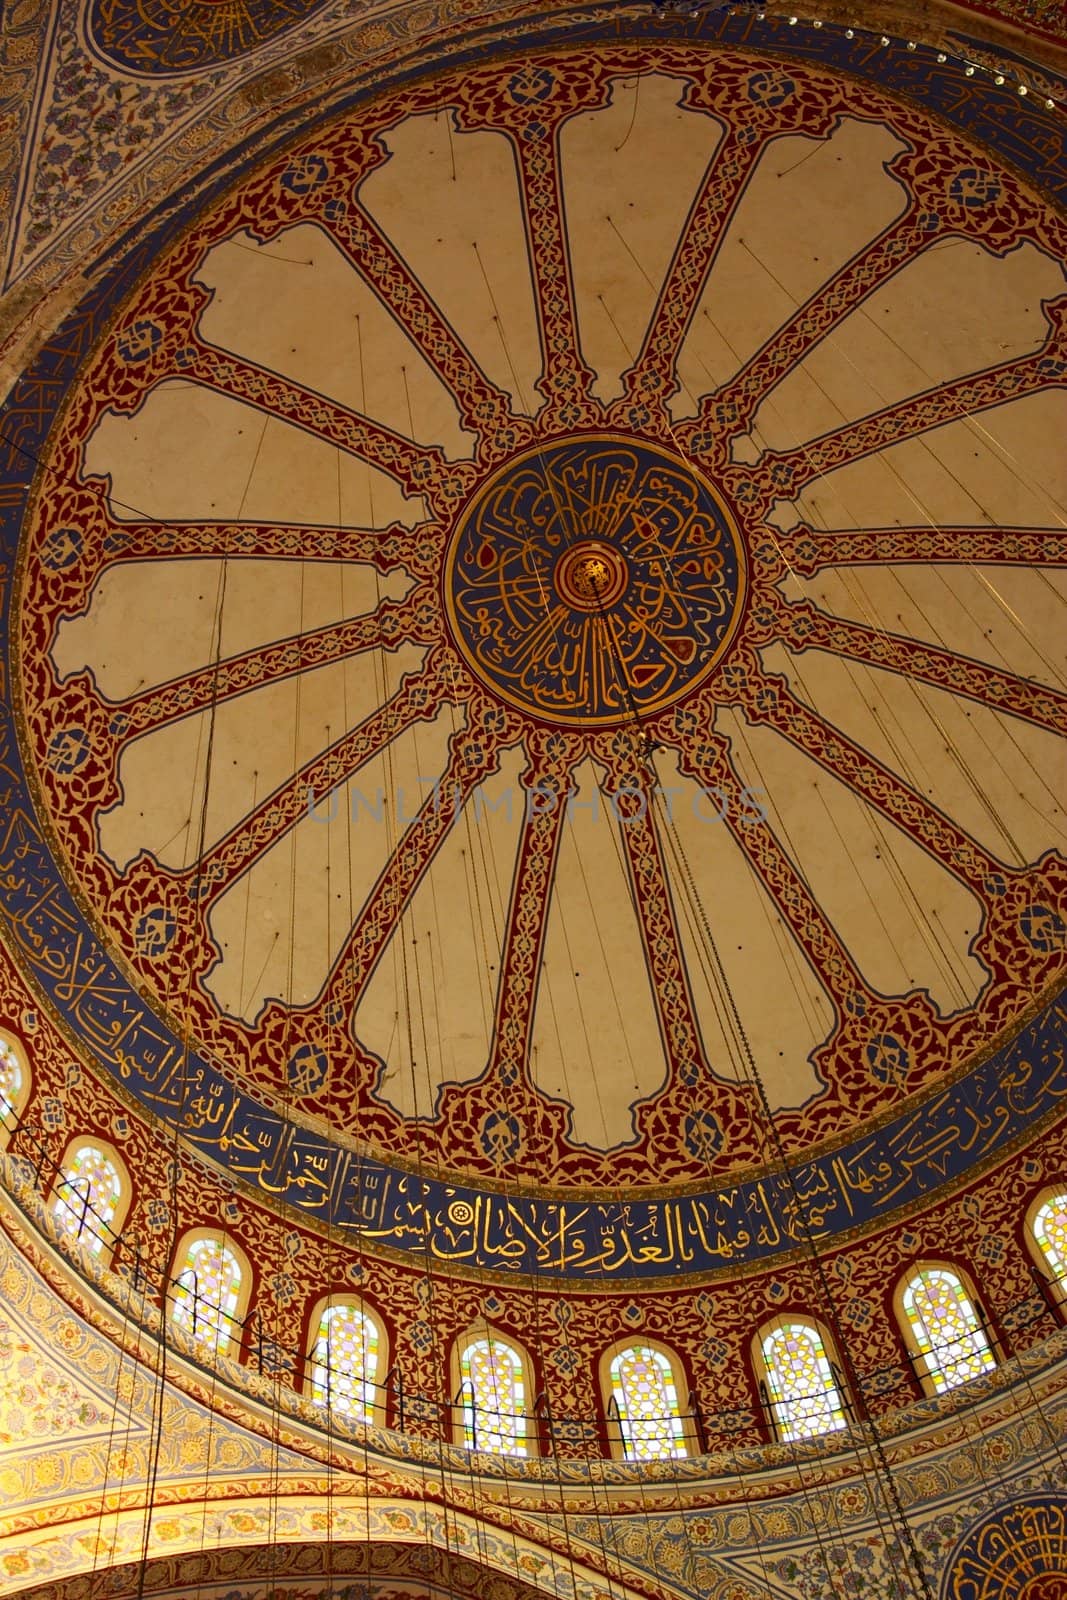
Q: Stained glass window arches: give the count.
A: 9